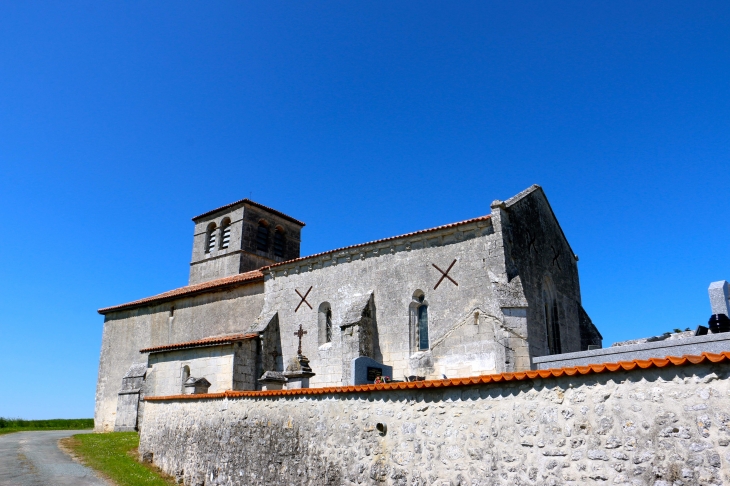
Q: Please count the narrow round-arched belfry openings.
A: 4